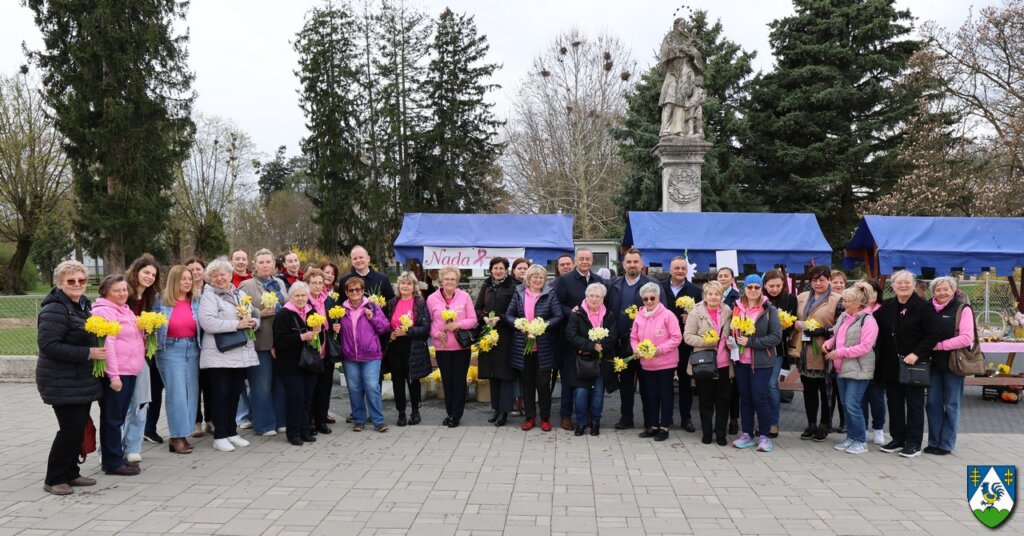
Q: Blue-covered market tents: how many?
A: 3